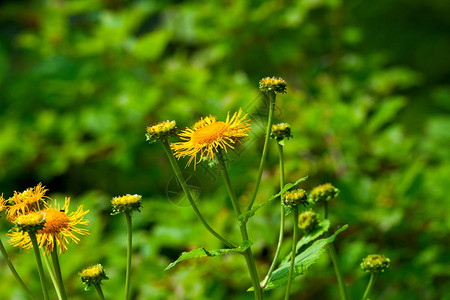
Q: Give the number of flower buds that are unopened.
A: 10